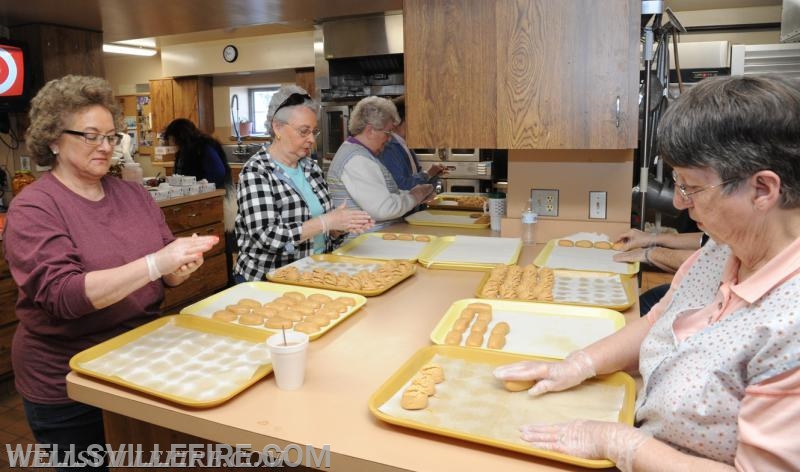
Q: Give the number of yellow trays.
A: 11